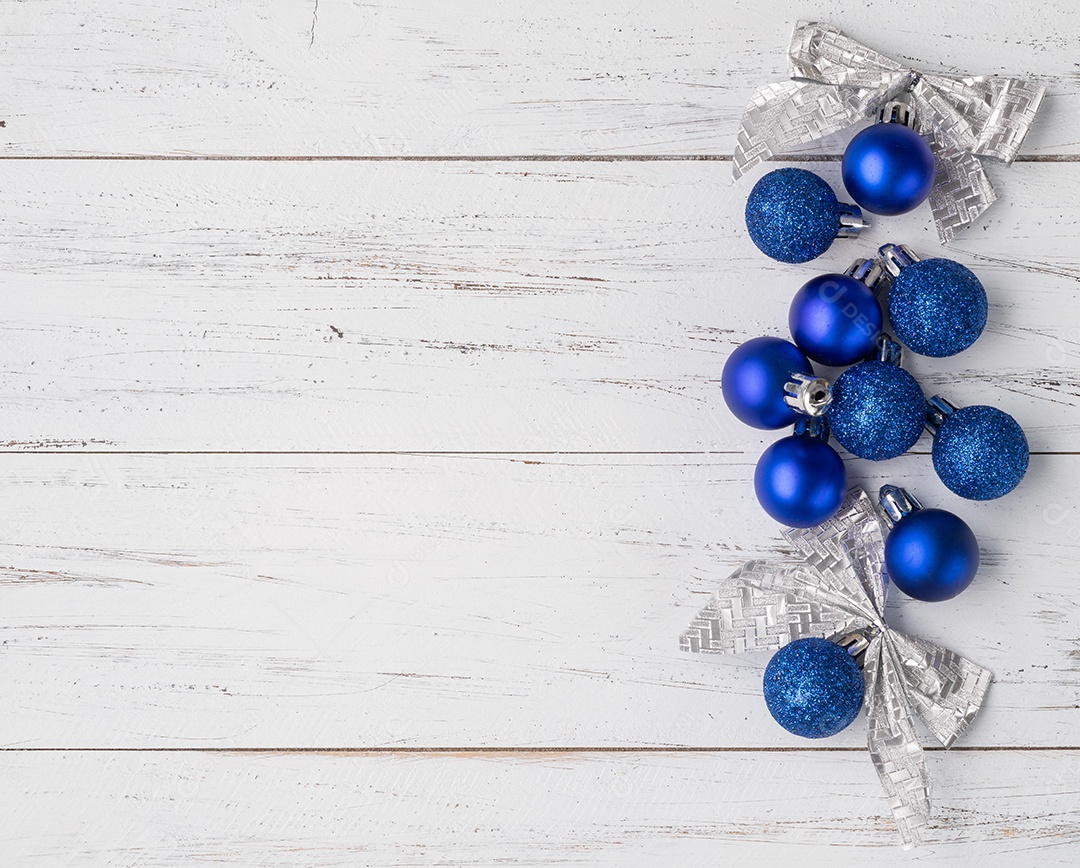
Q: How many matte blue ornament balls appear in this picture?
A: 5